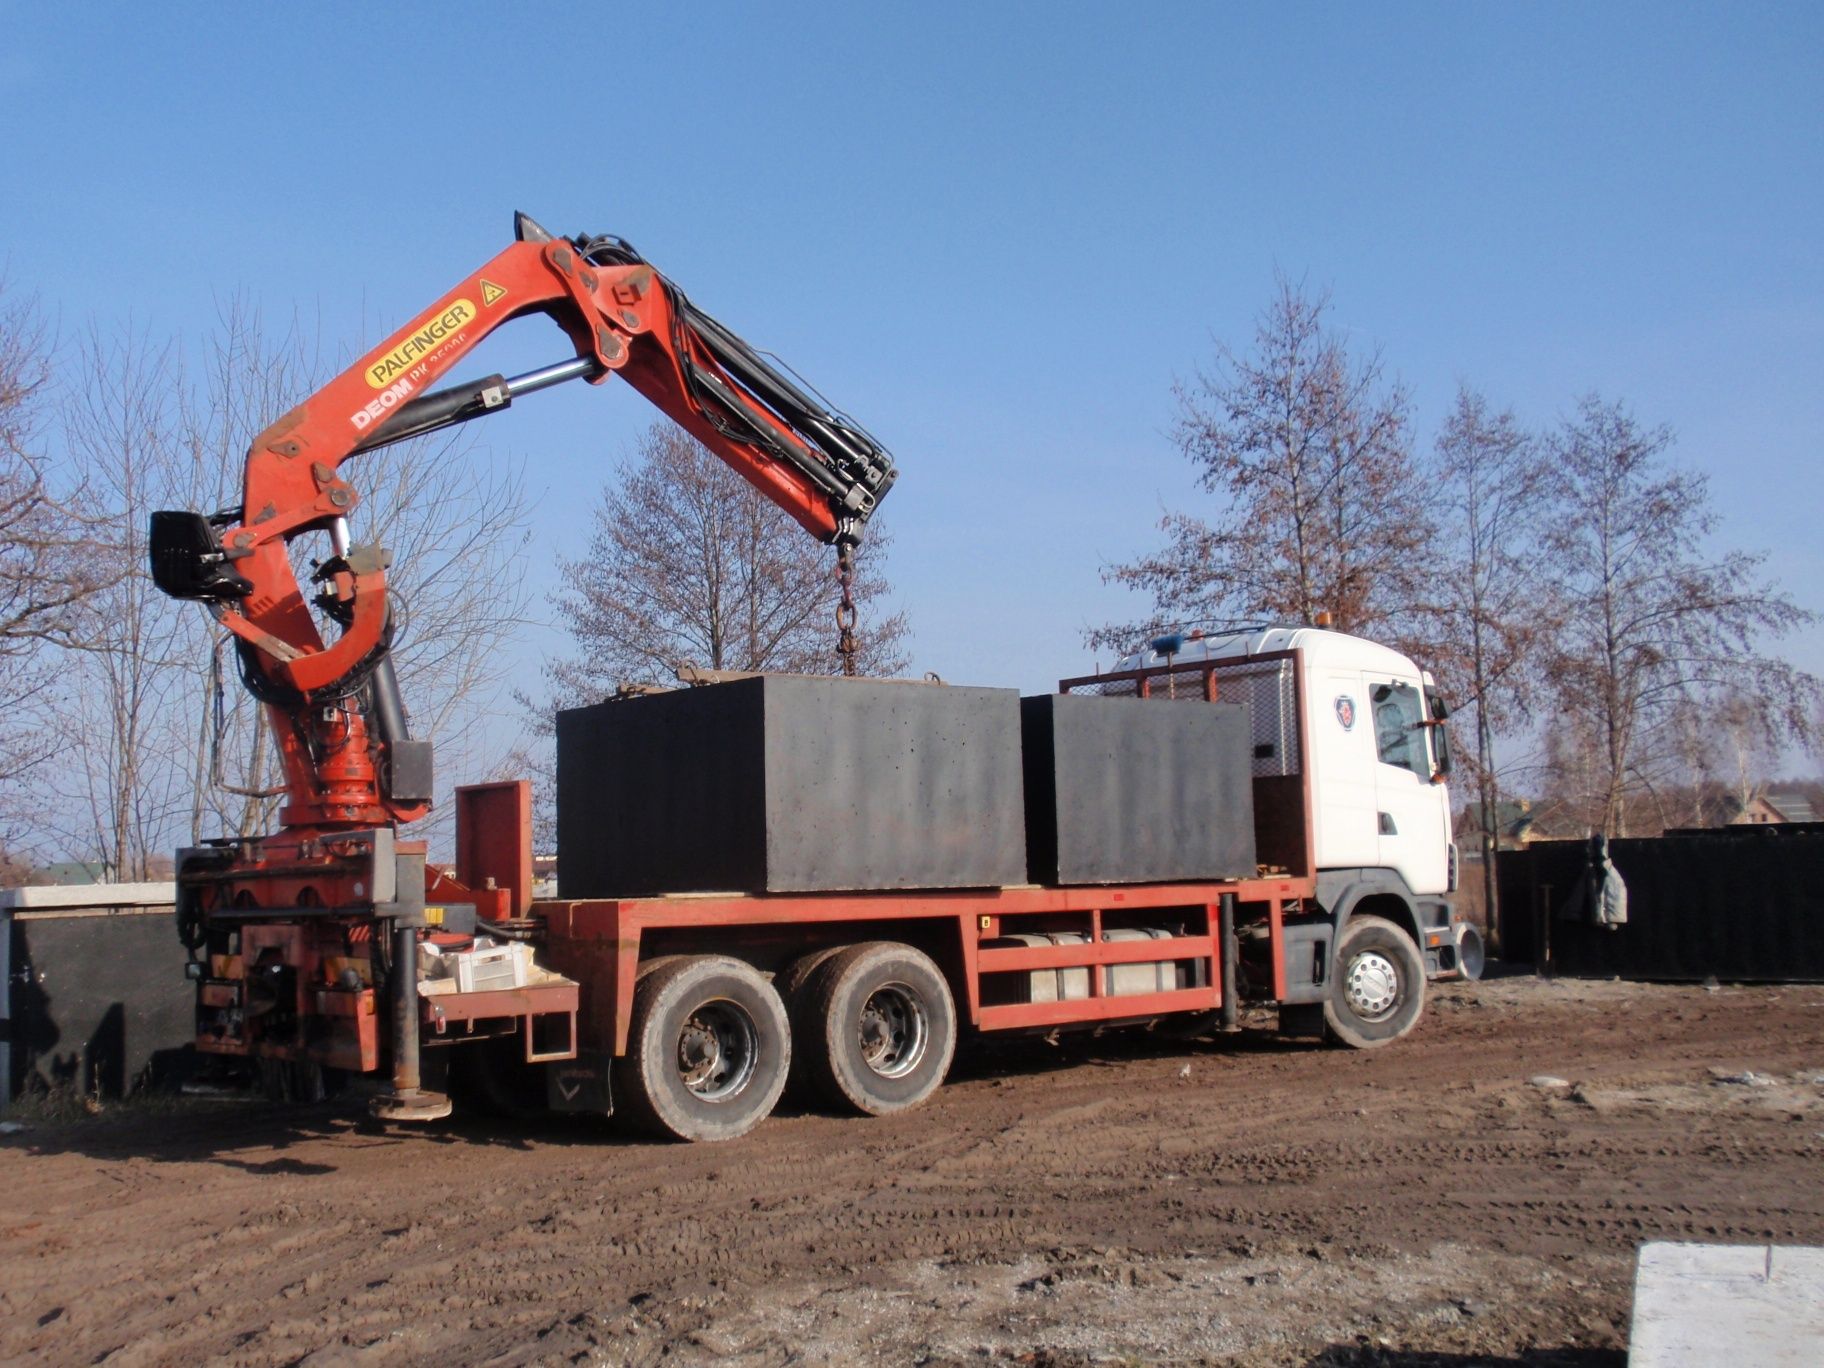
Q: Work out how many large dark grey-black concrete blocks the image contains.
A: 2